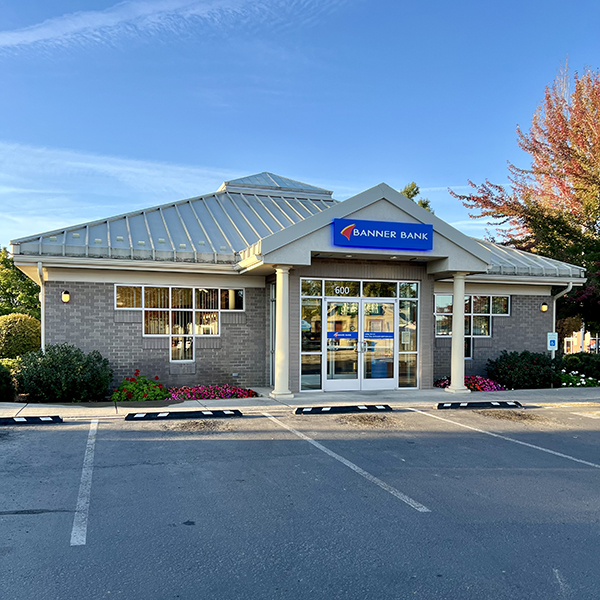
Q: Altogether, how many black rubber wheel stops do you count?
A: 4